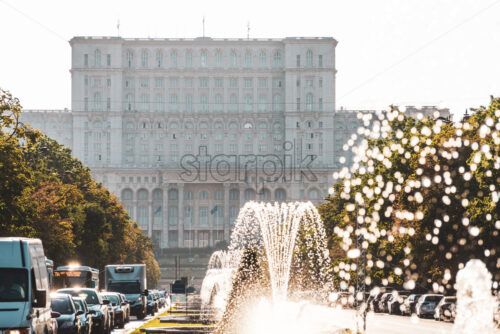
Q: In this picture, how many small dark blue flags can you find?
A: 2